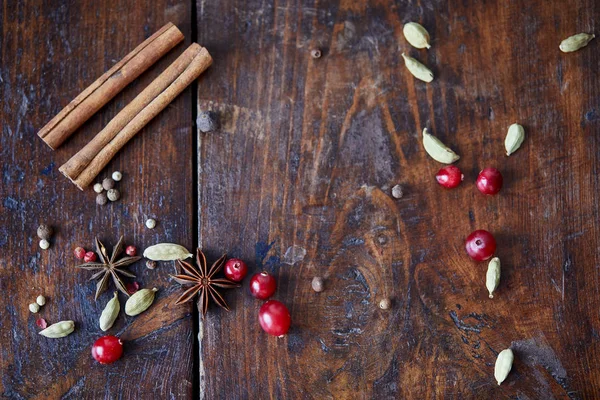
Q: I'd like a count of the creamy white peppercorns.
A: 6